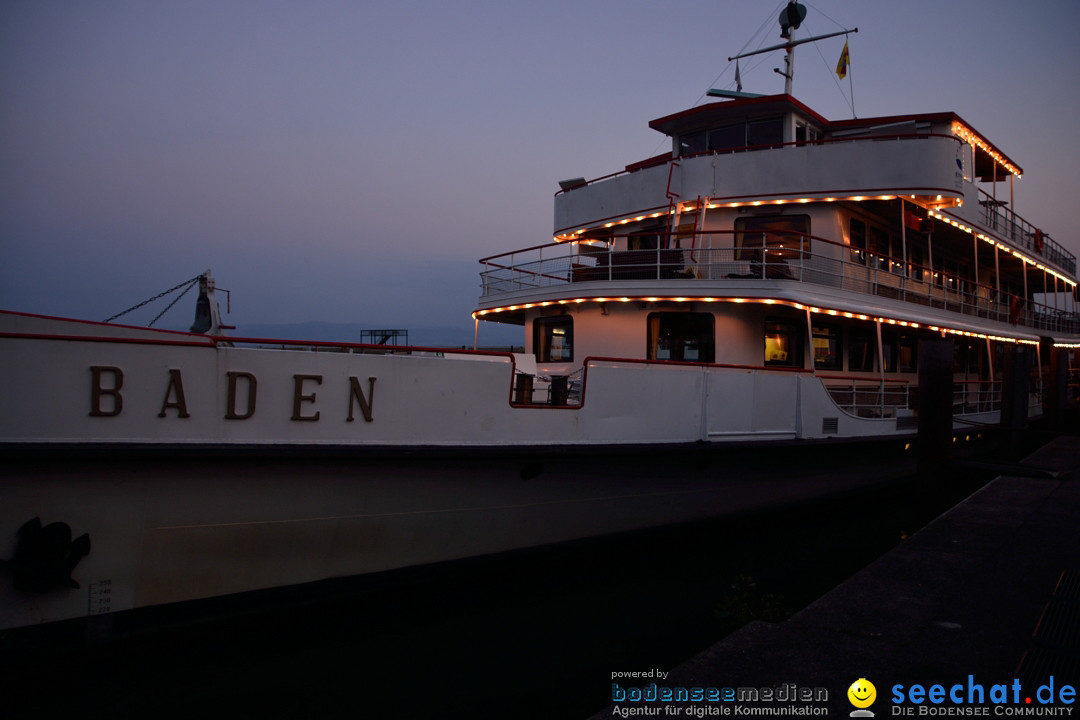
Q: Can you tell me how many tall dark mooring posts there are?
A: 3